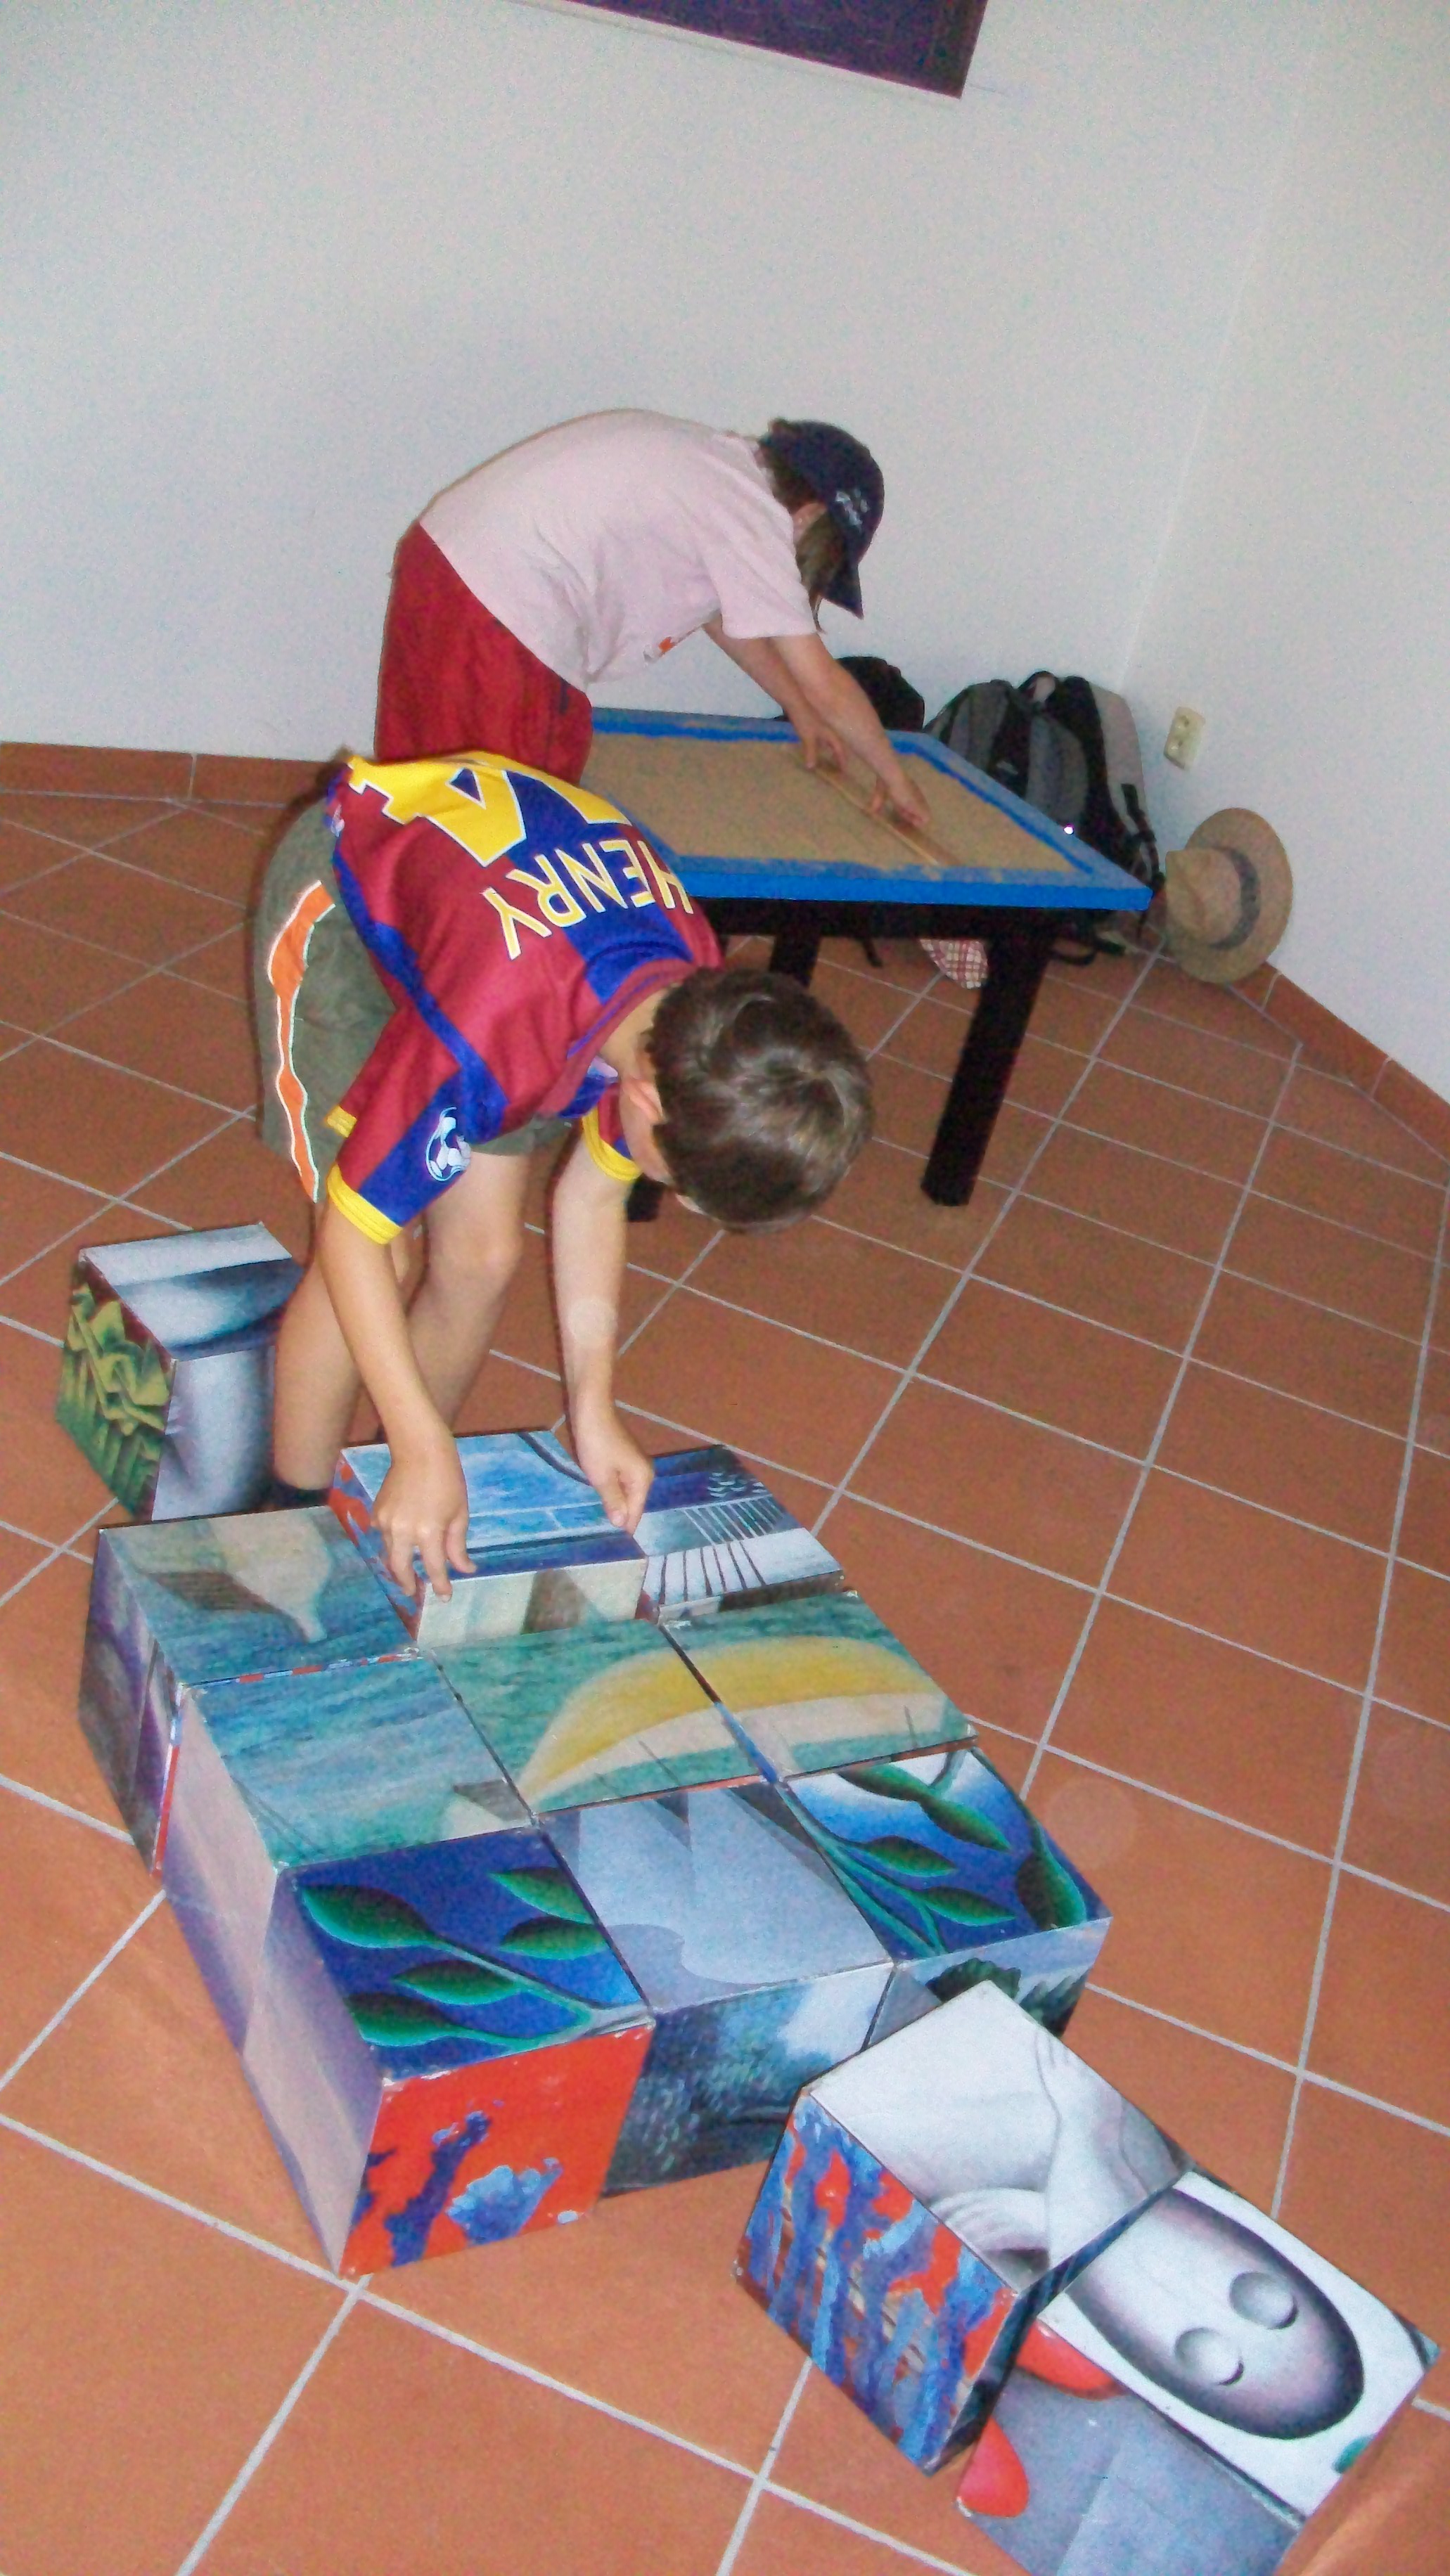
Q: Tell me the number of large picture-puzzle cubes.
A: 12